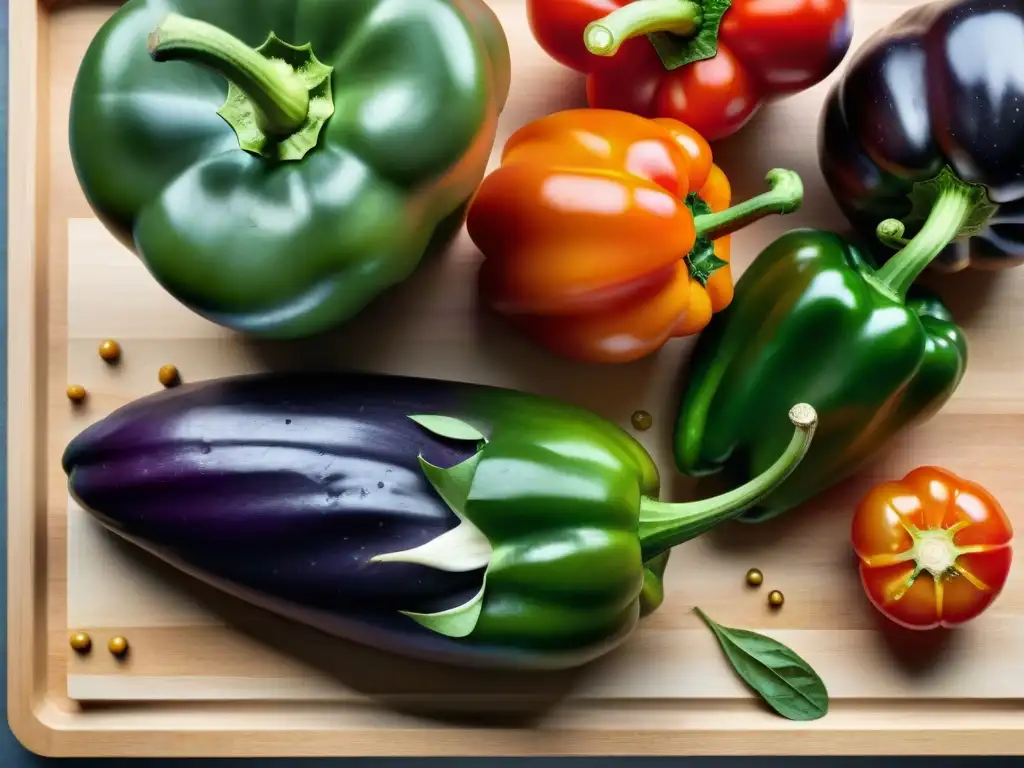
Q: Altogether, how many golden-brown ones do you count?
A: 8